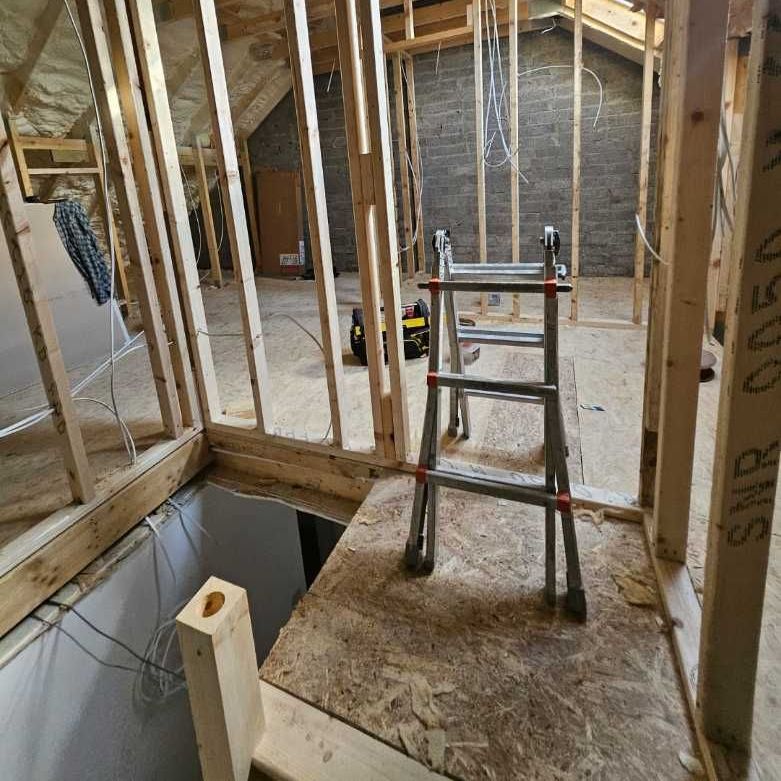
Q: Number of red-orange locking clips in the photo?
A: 5